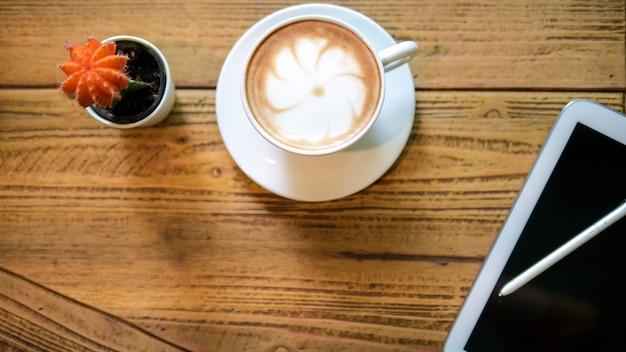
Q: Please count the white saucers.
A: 1